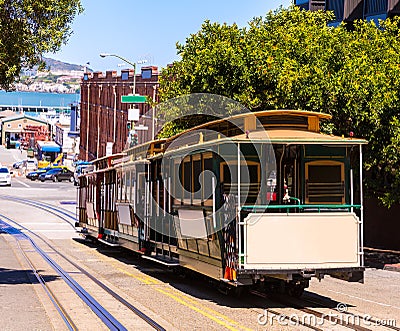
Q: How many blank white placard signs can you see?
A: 4